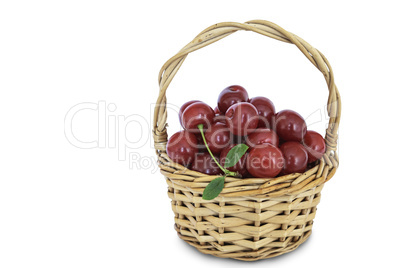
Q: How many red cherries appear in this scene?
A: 15